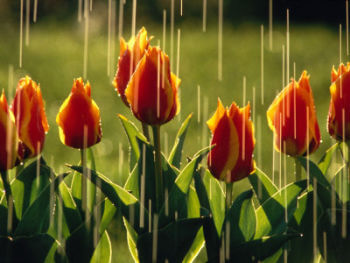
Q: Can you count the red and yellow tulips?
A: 8